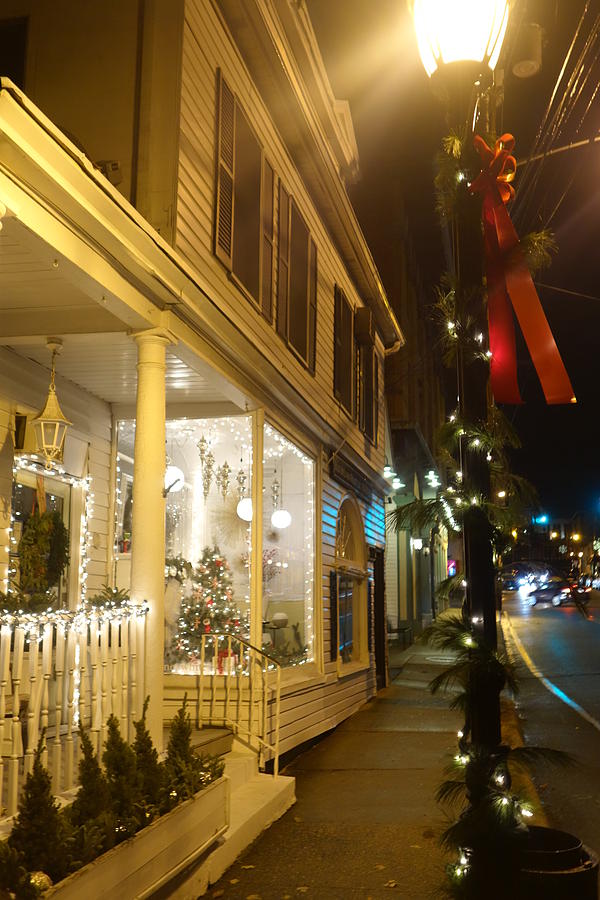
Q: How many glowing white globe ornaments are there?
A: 3